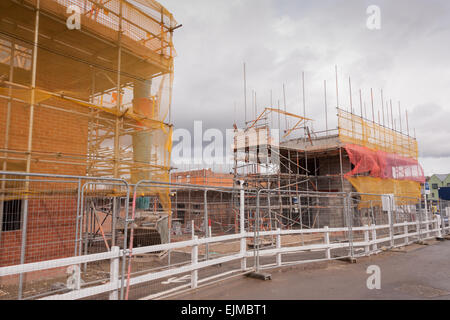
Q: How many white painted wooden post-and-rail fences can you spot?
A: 1